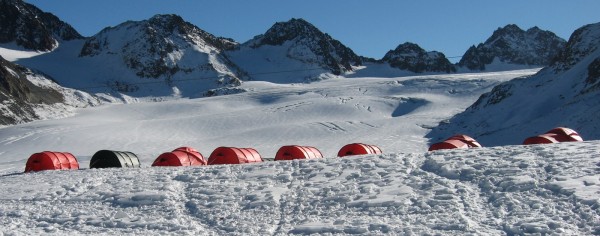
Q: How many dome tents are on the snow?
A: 8